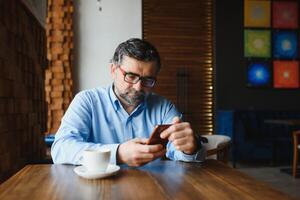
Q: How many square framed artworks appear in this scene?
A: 6